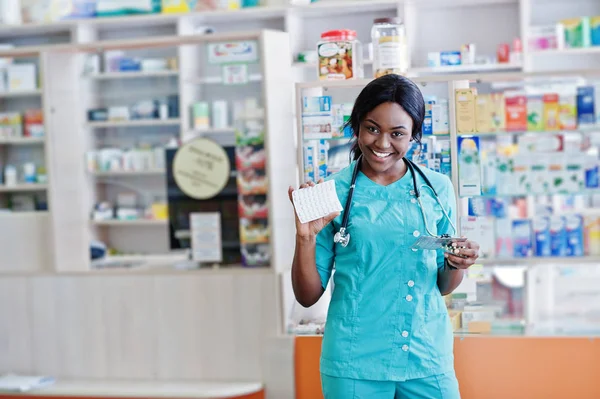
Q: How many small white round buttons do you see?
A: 8